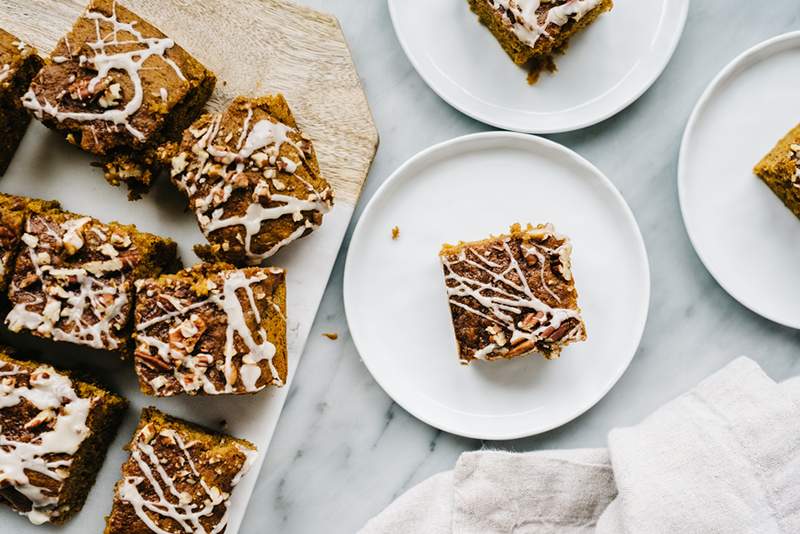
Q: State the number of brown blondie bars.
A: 11